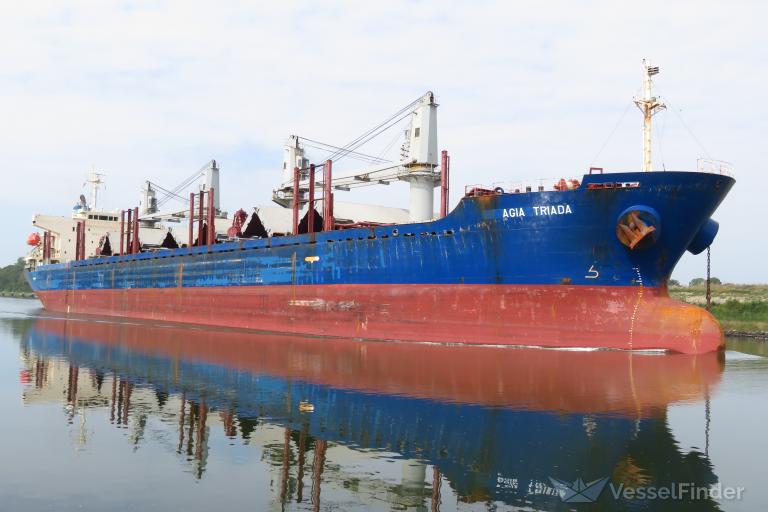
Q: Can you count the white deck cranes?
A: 4